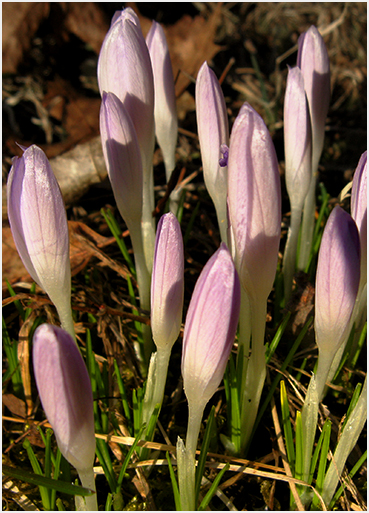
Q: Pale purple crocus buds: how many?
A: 13